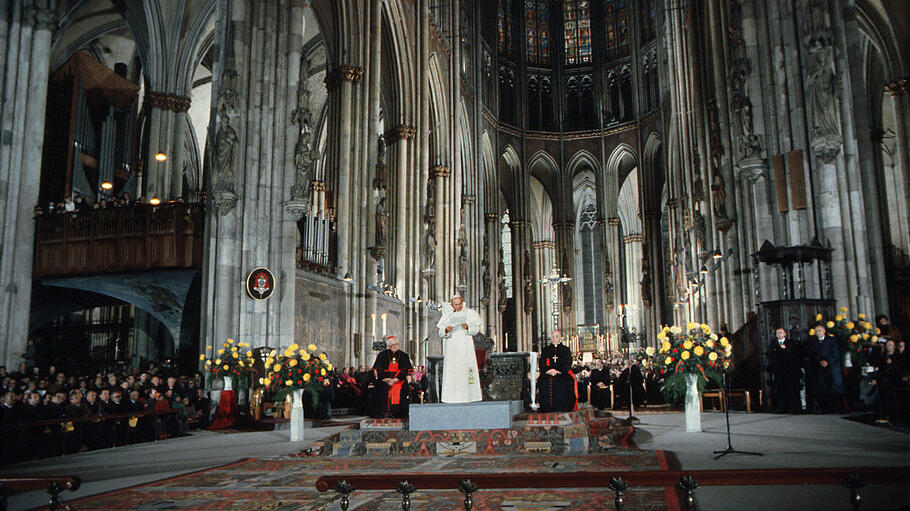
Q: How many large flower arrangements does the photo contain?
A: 4